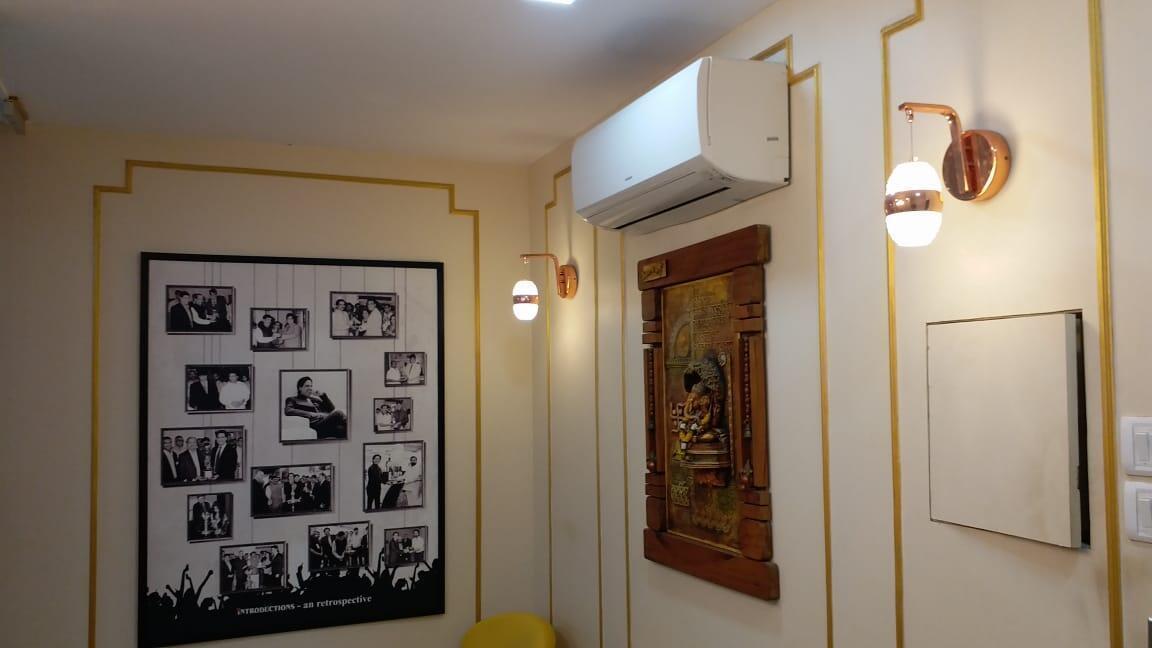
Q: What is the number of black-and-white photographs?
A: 14